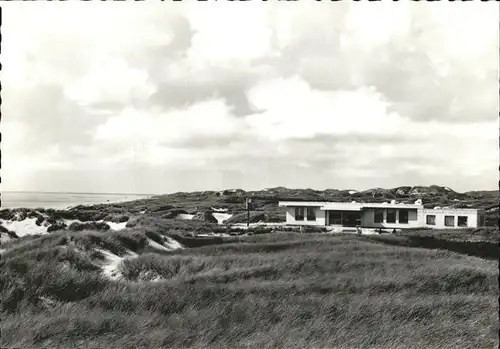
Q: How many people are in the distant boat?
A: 0